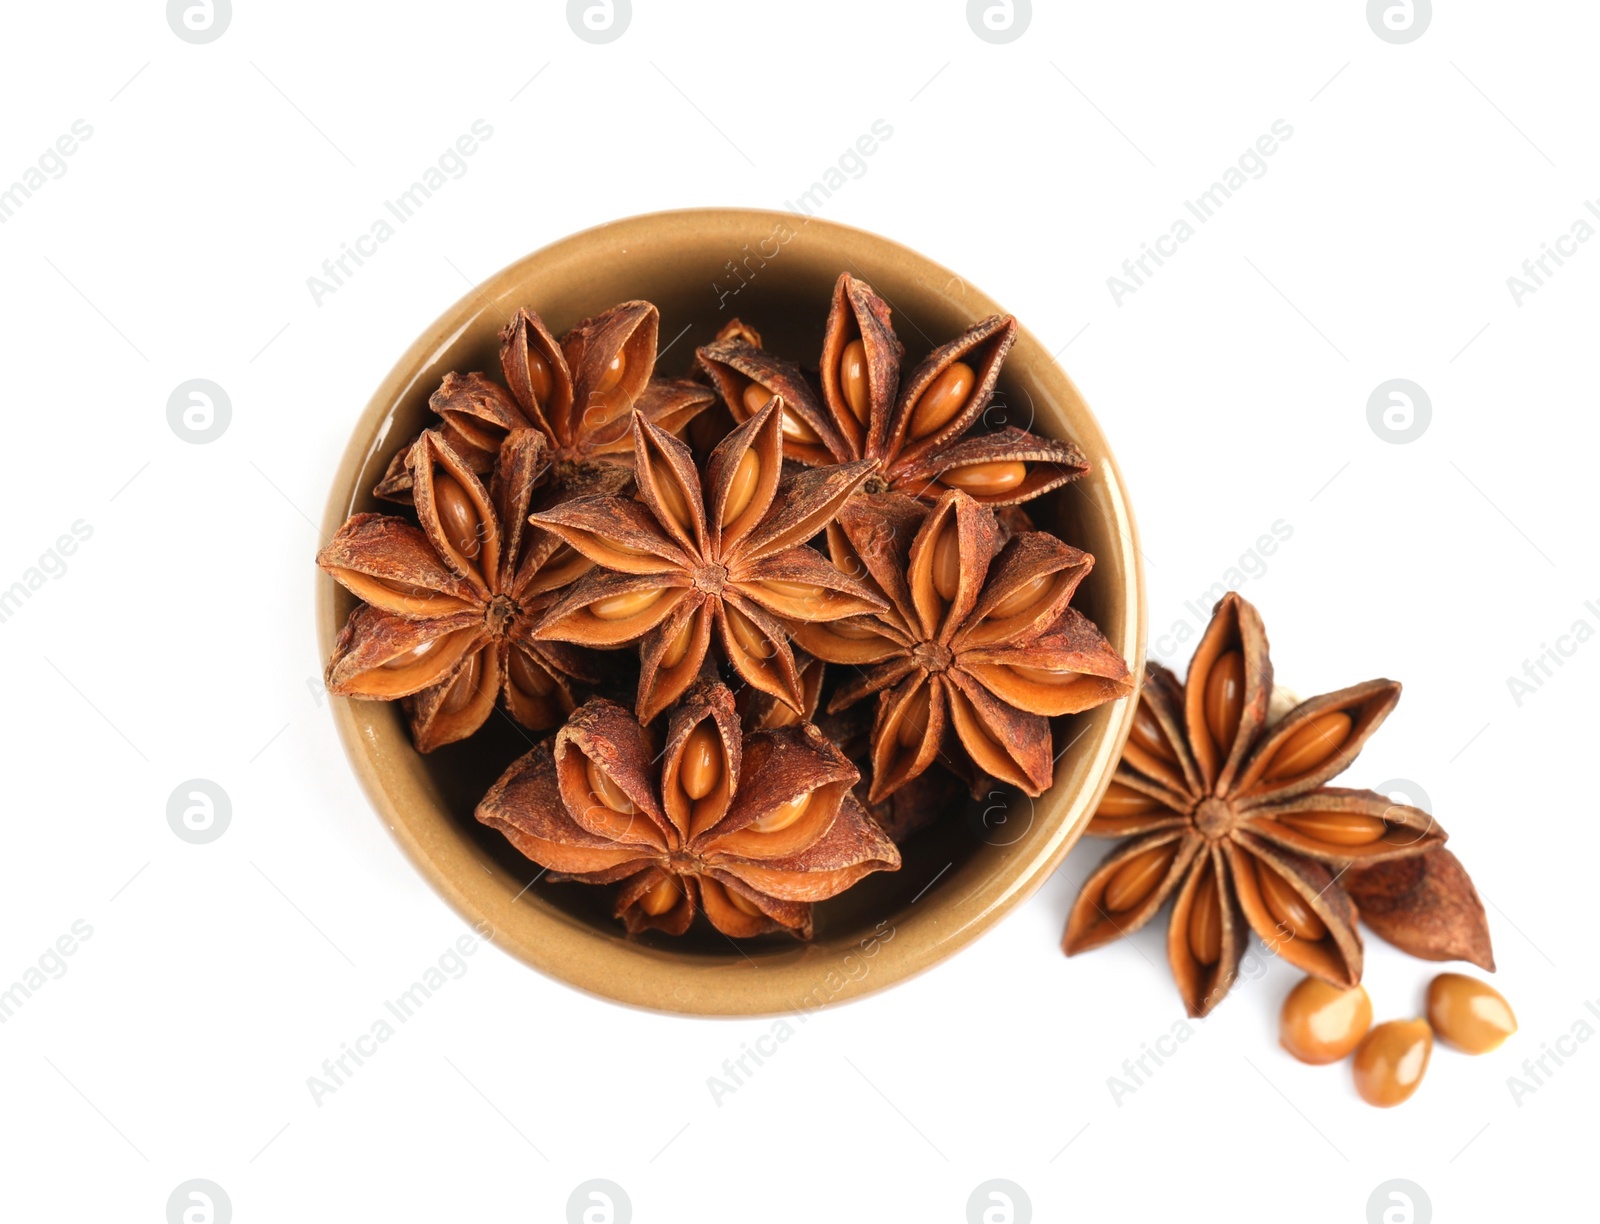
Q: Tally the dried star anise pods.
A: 7